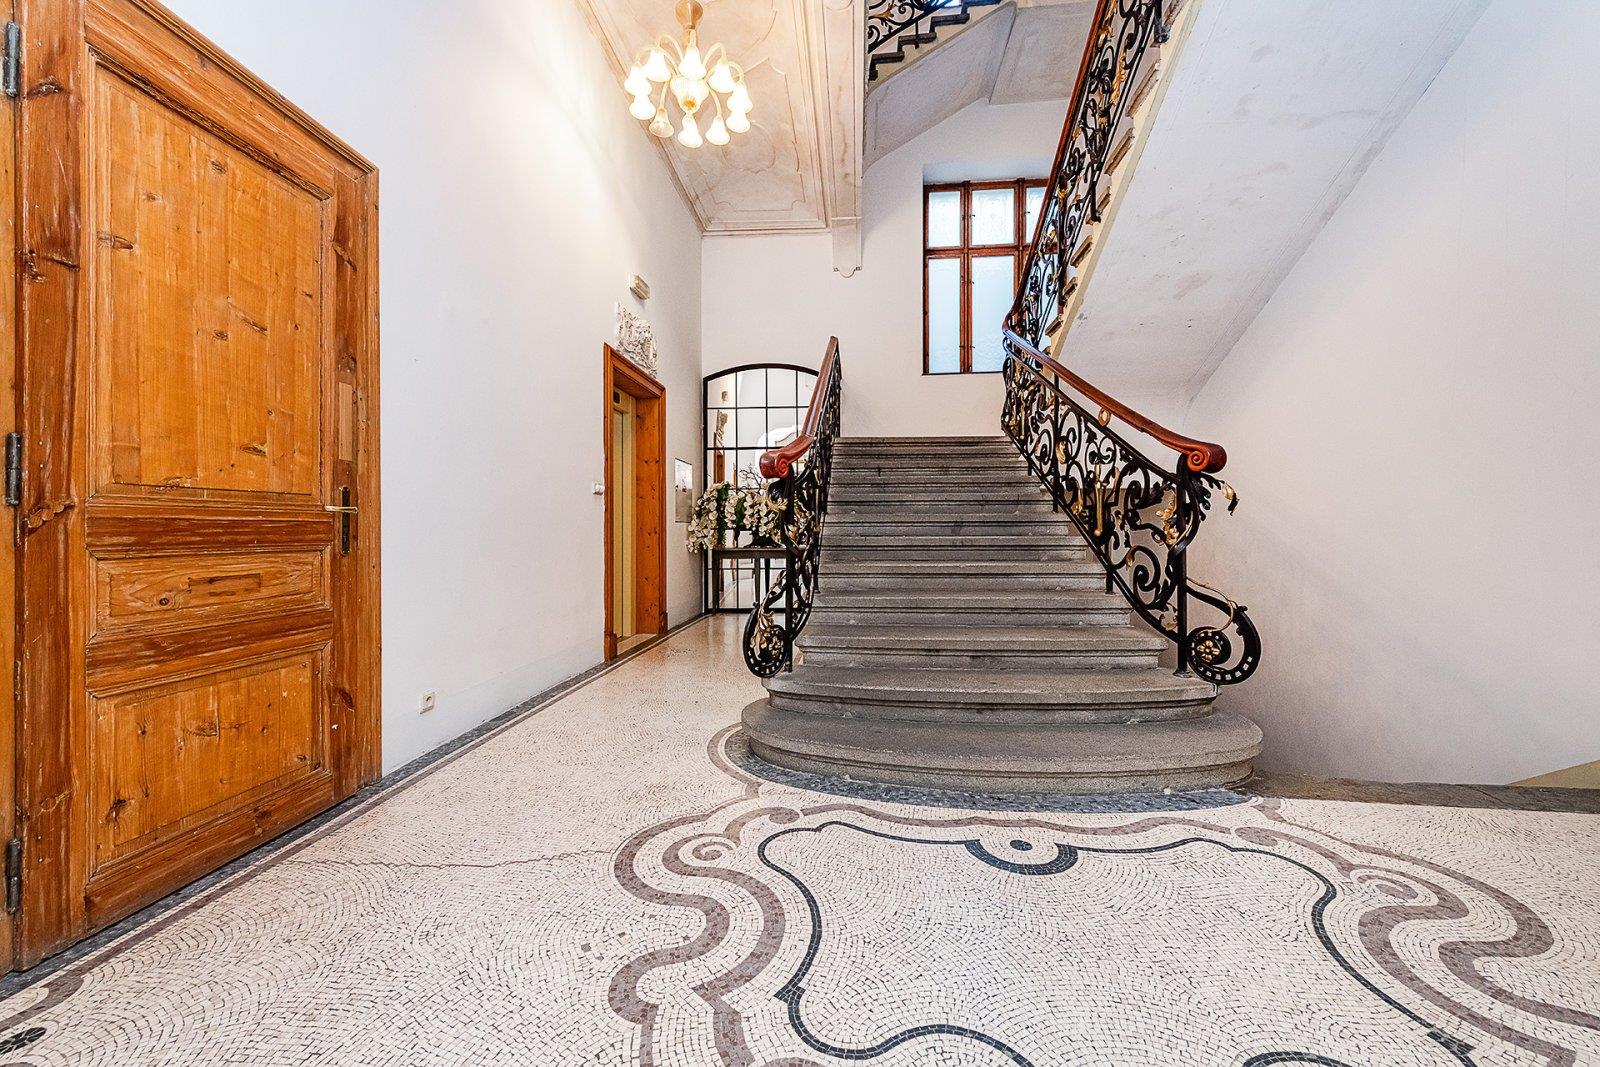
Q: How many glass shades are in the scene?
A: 10